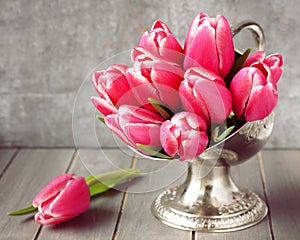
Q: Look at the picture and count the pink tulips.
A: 10